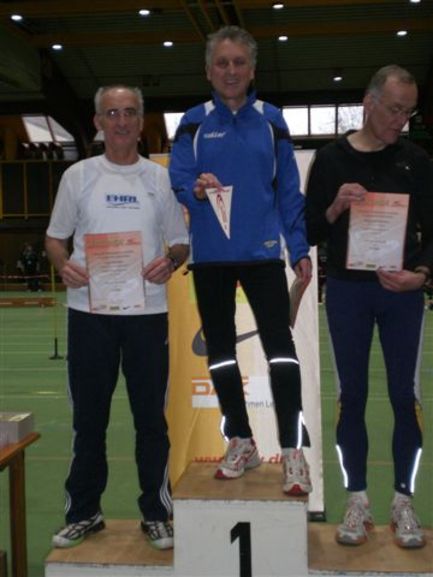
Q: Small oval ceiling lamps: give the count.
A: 9